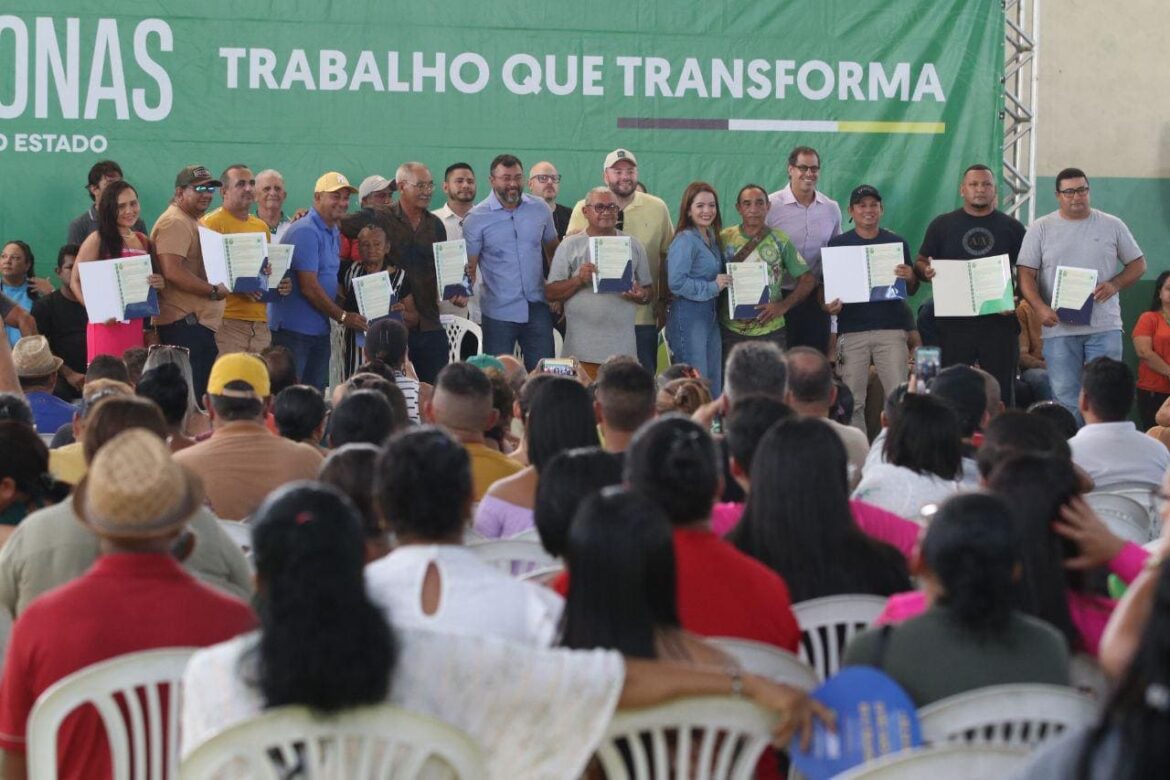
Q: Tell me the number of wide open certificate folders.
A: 4